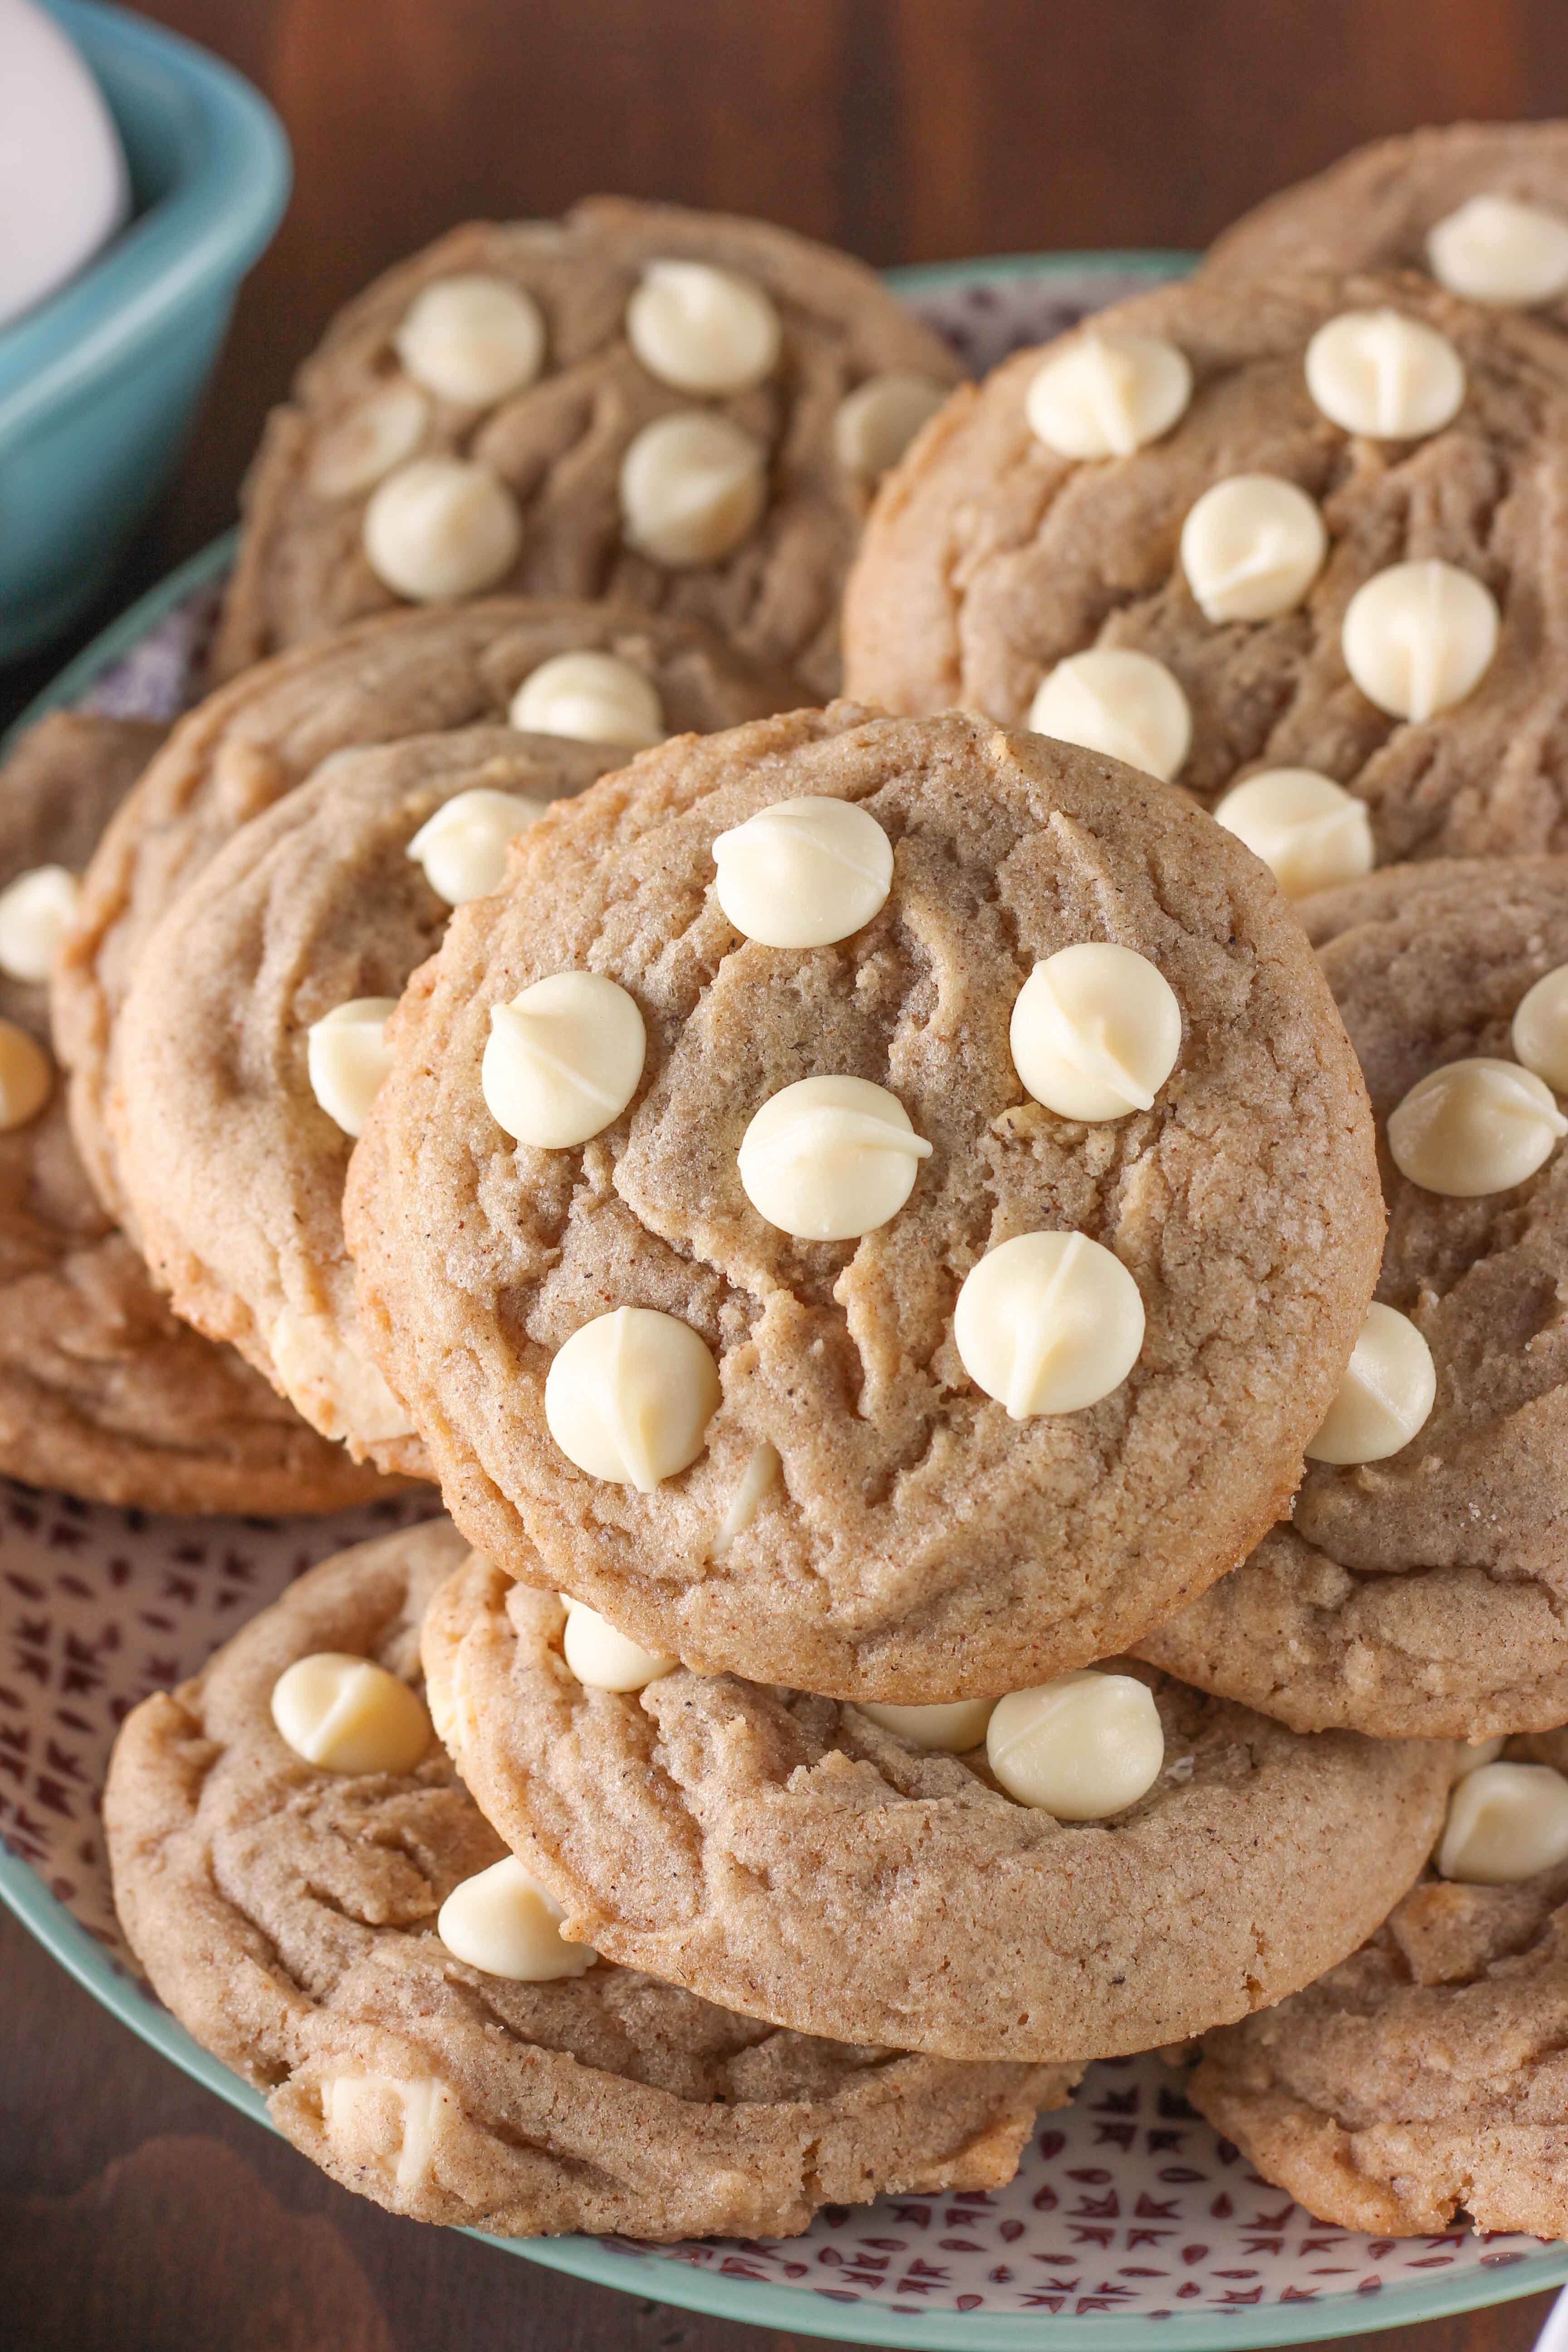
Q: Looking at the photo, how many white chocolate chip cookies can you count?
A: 11